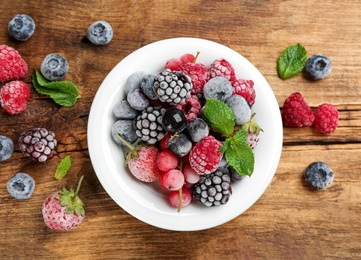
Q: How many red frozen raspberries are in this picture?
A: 9